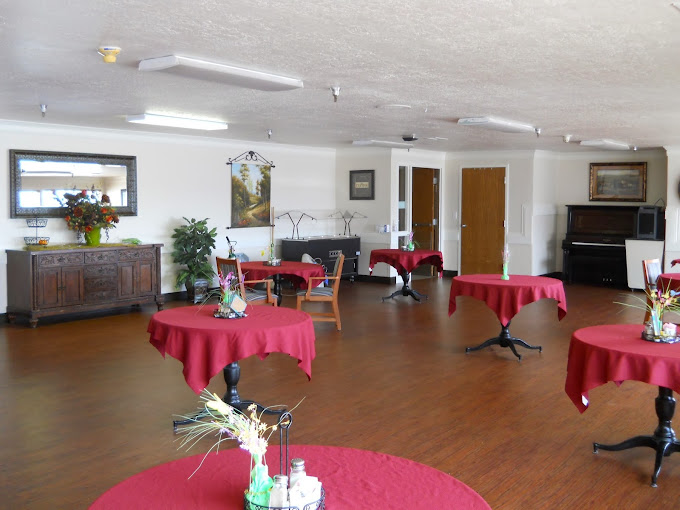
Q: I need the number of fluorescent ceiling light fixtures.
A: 5